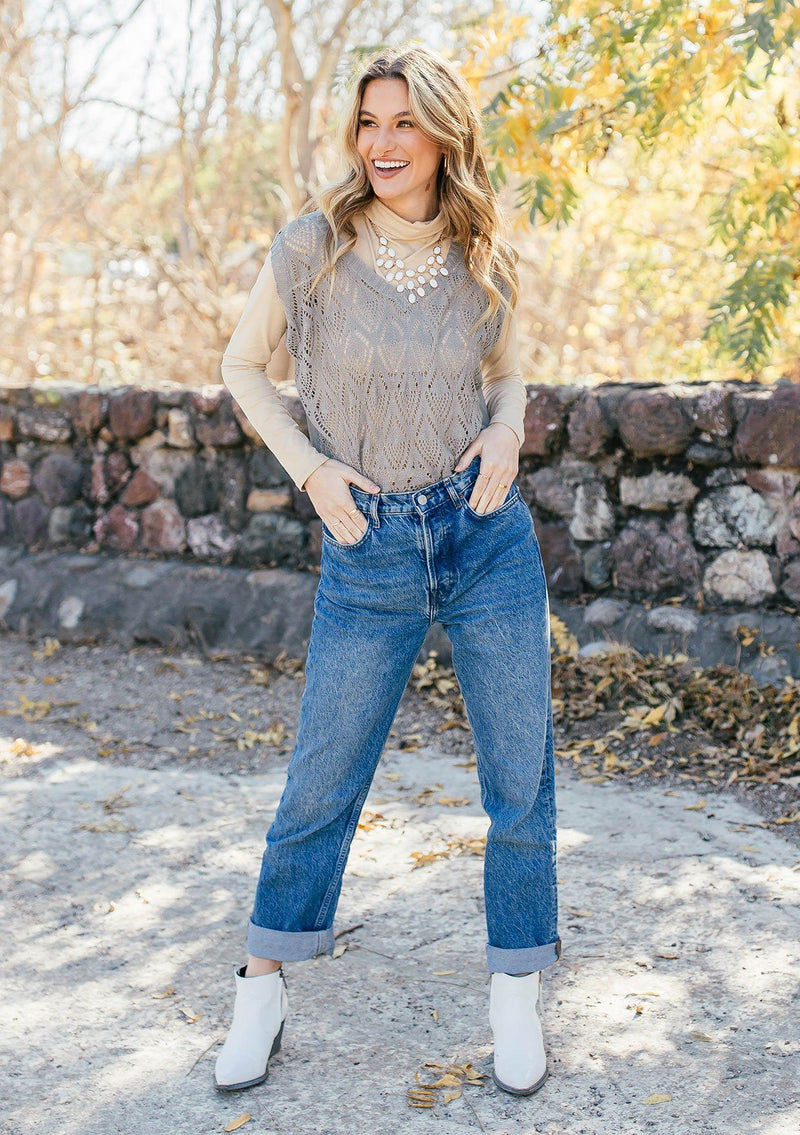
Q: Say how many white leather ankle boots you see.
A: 2